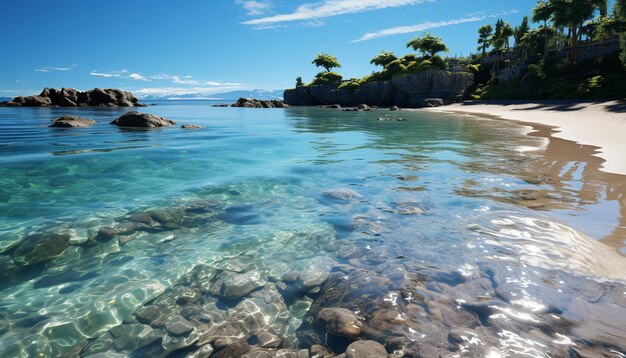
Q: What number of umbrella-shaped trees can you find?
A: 3